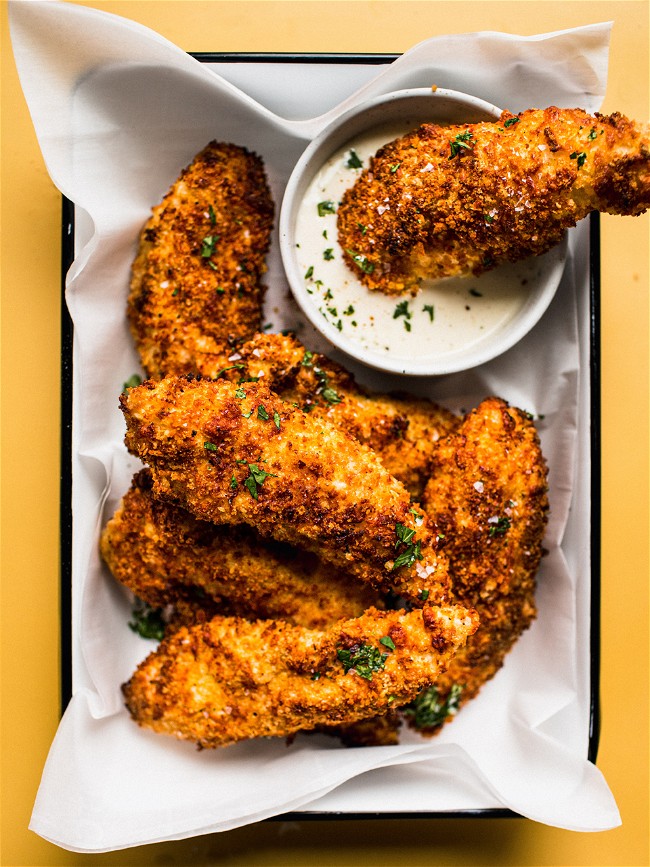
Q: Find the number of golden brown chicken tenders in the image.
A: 7